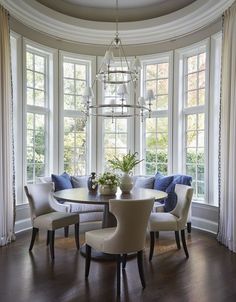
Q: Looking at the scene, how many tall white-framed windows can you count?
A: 5